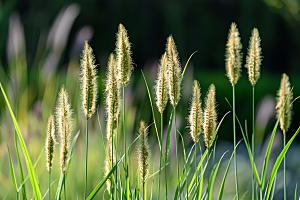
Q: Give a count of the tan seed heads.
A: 13